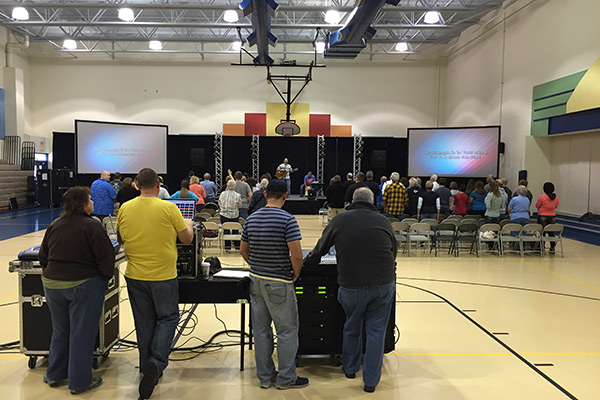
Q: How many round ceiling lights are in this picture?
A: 10